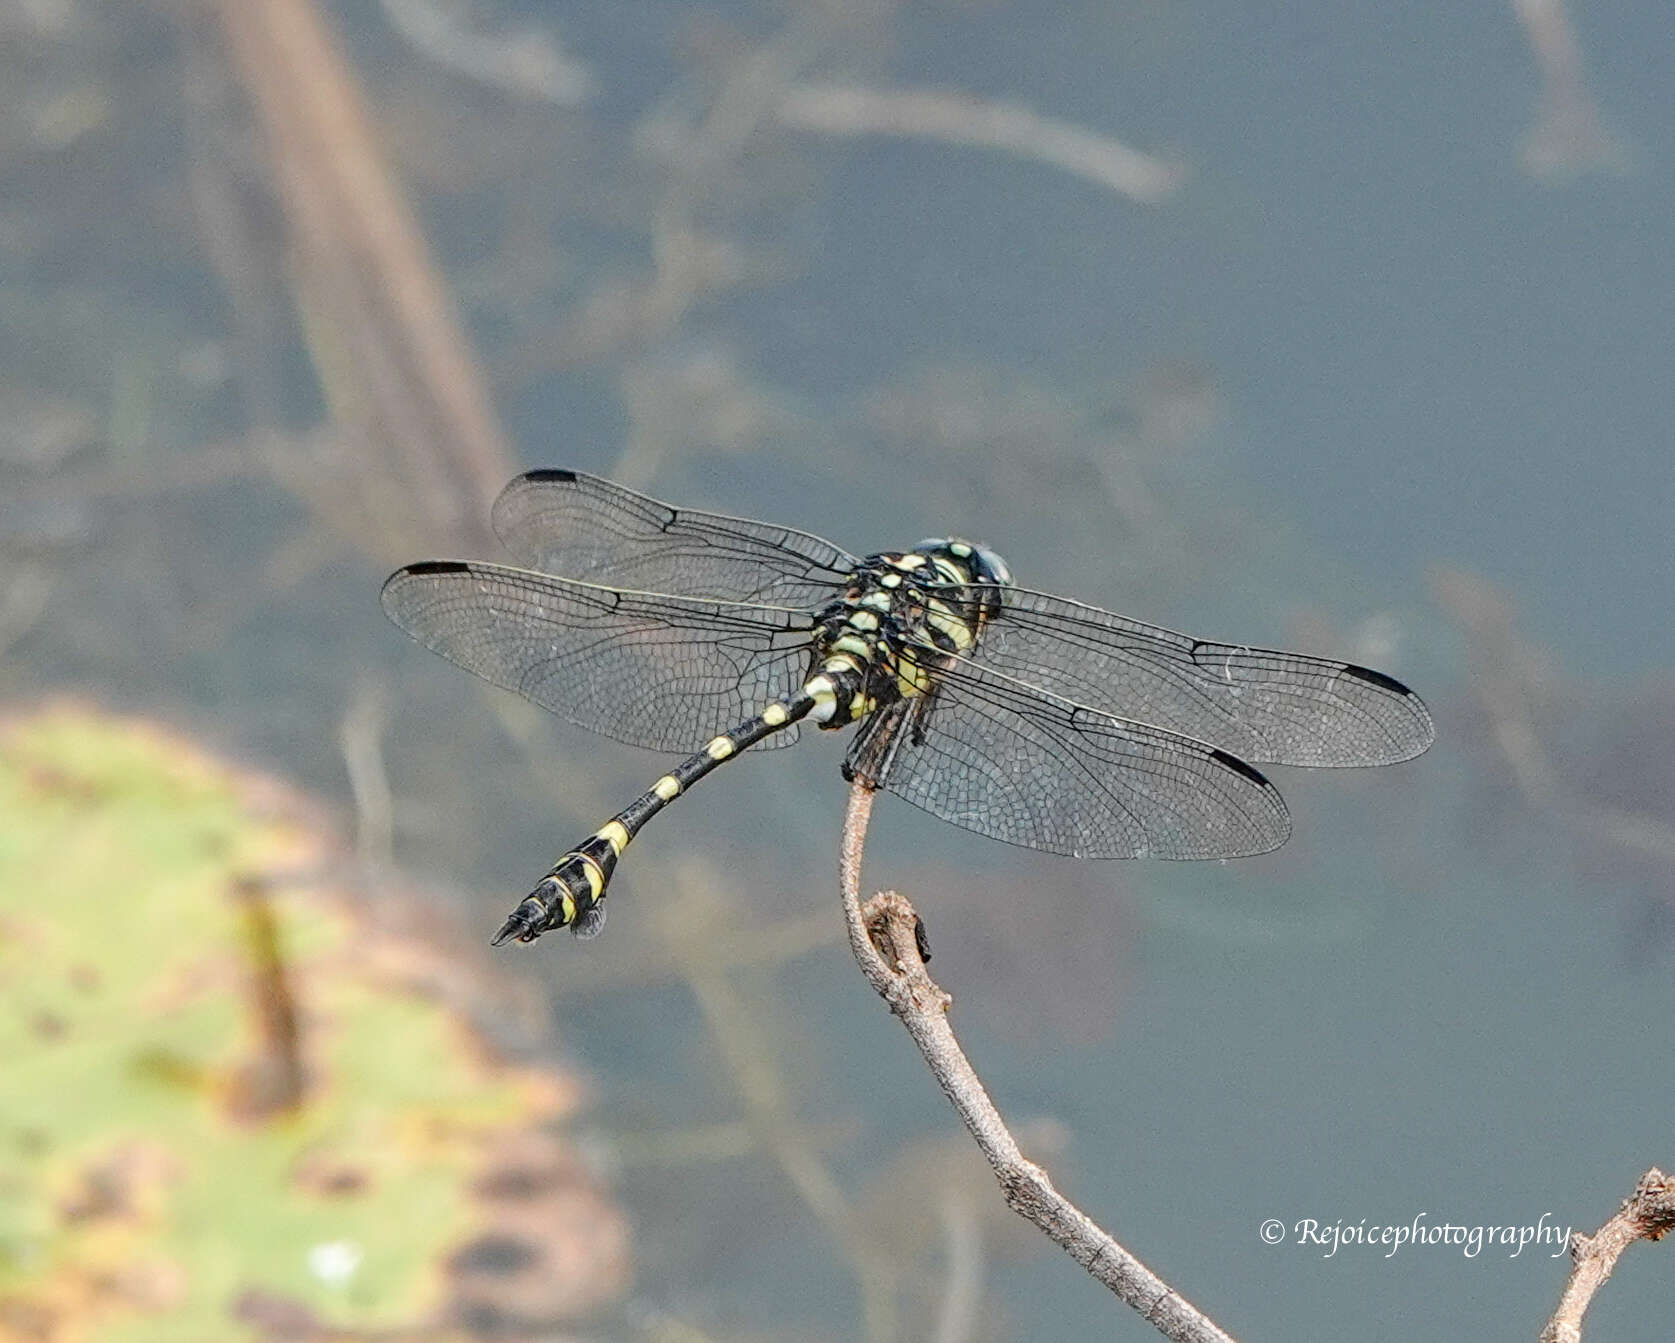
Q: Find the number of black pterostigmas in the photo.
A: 4